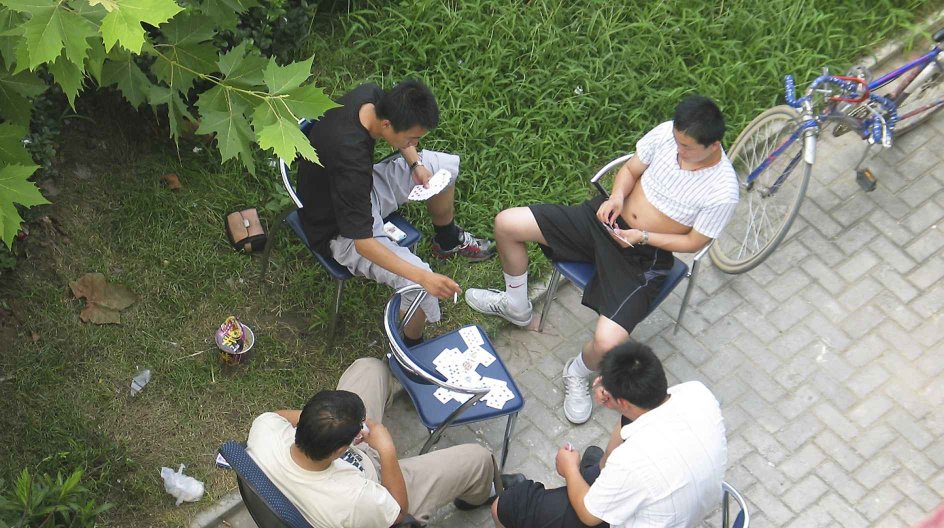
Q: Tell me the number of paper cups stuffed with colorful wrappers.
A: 1